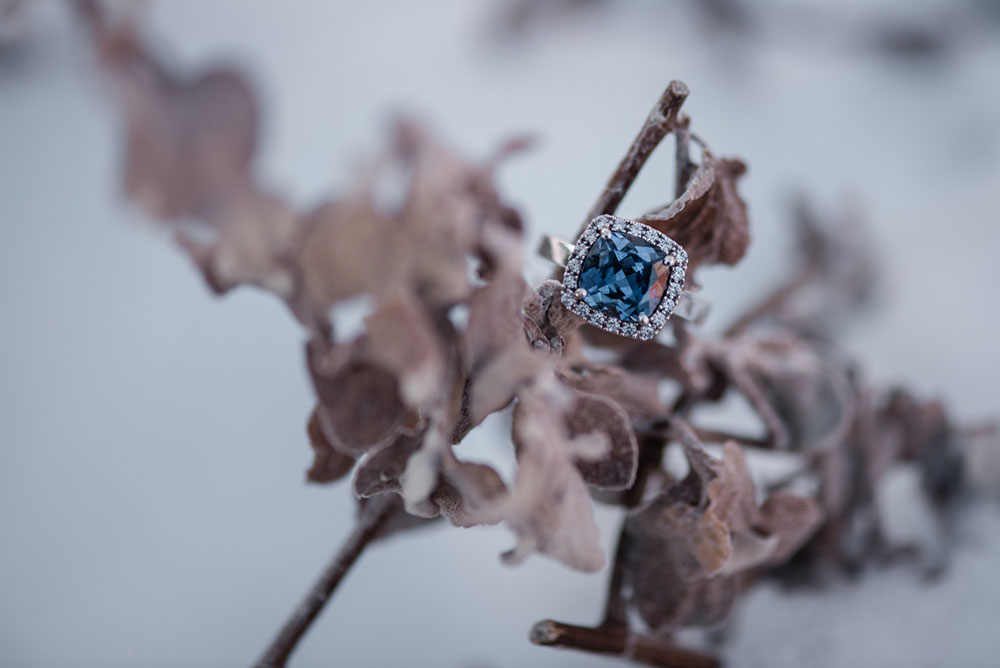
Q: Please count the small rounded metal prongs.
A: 4